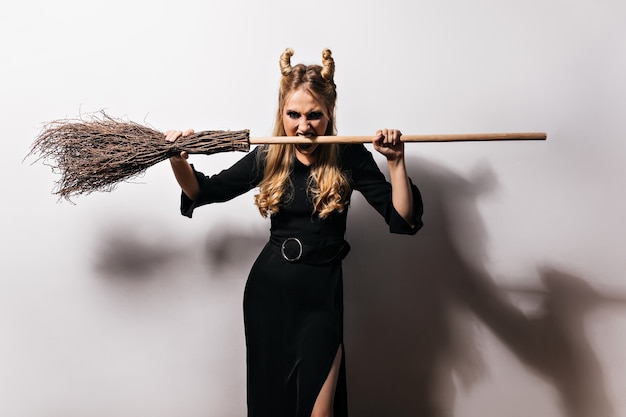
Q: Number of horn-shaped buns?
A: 2